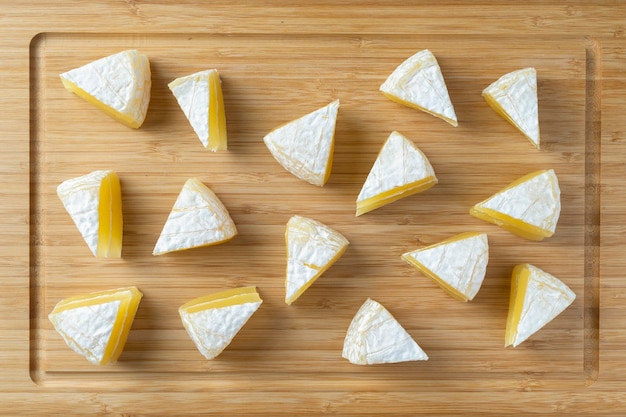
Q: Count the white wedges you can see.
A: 15